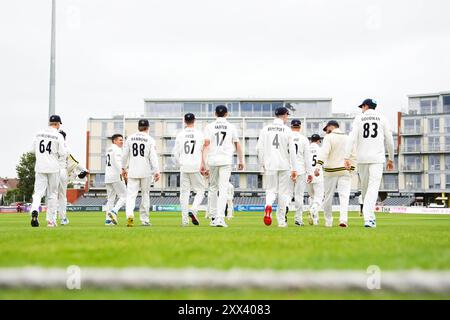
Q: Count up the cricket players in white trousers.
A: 11